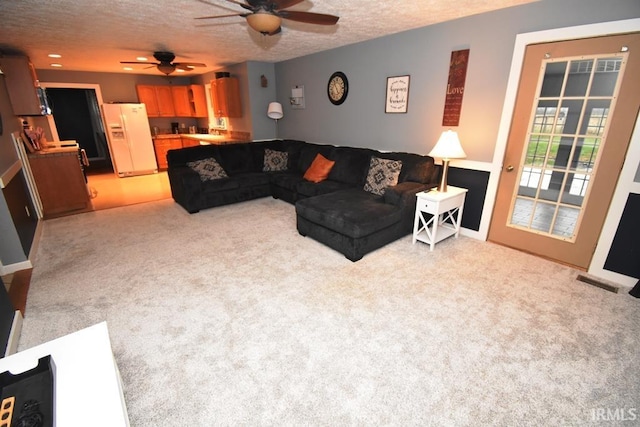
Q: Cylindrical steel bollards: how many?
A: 0